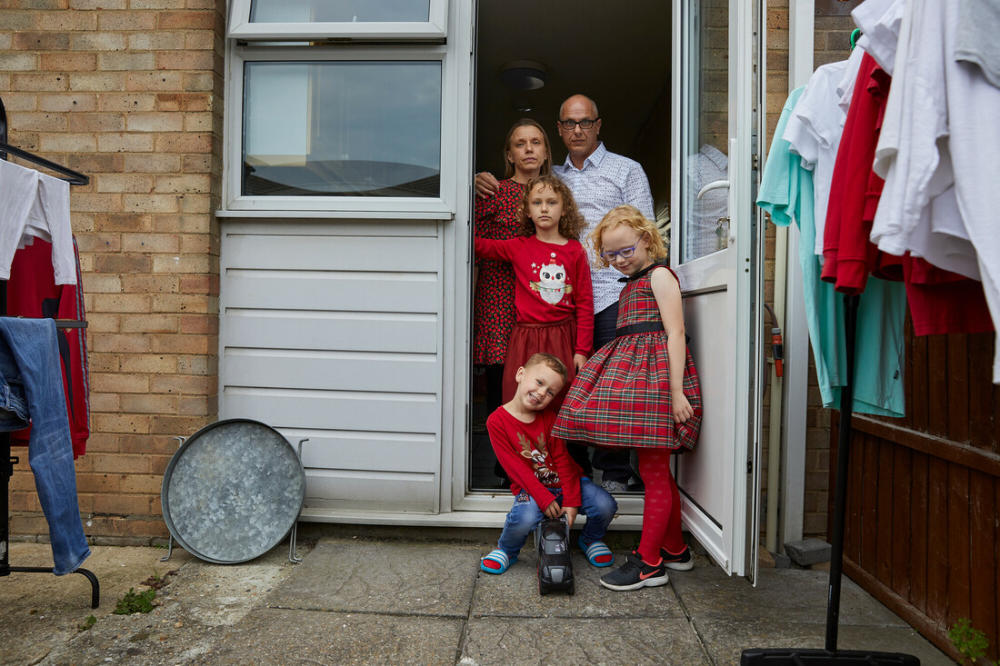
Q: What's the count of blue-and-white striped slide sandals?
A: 2